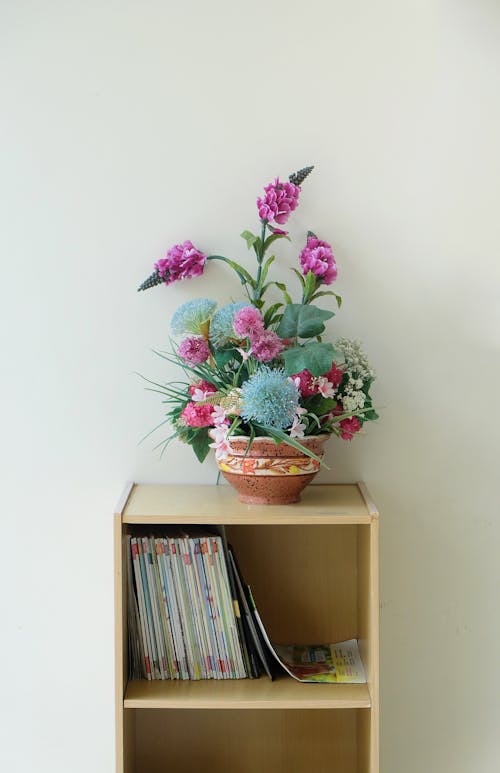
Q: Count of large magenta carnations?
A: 3